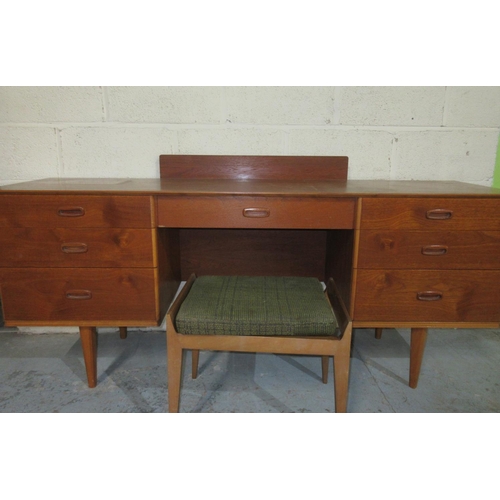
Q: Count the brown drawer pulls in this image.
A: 7